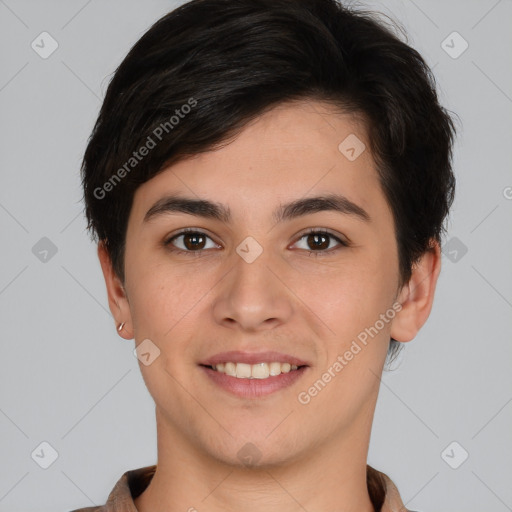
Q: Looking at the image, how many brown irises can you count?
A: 2